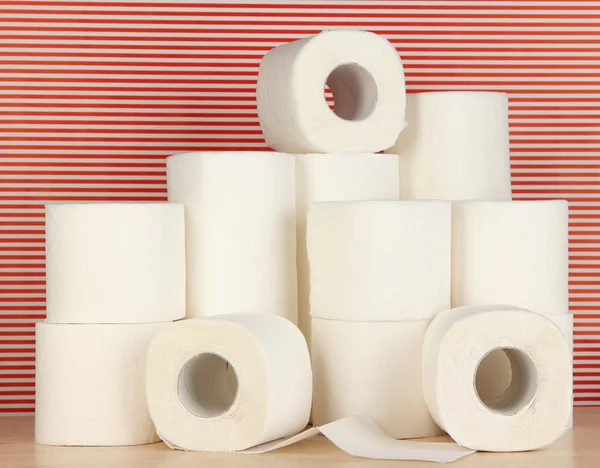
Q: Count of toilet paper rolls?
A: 12